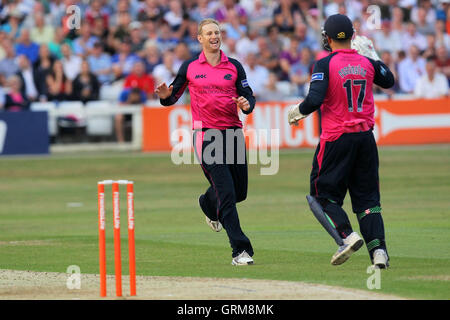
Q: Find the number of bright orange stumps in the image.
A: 3